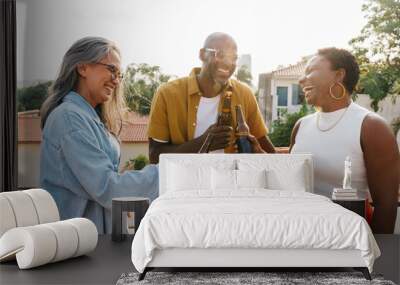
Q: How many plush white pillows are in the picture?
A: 4